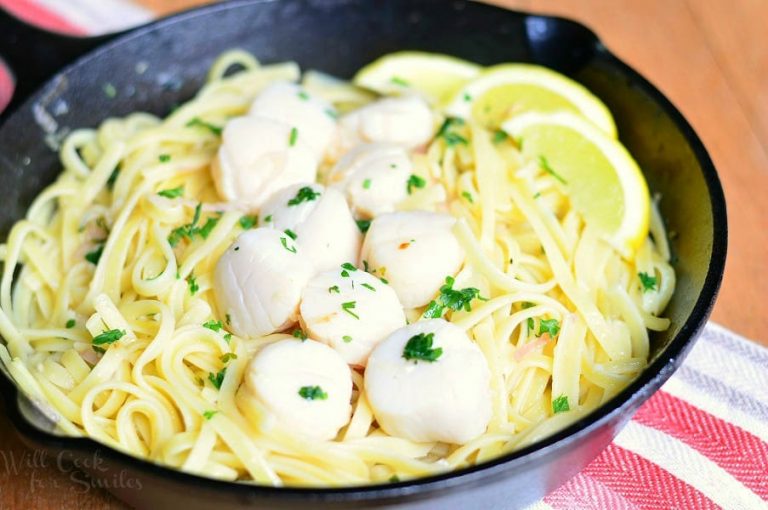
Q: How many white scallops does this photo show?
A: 10